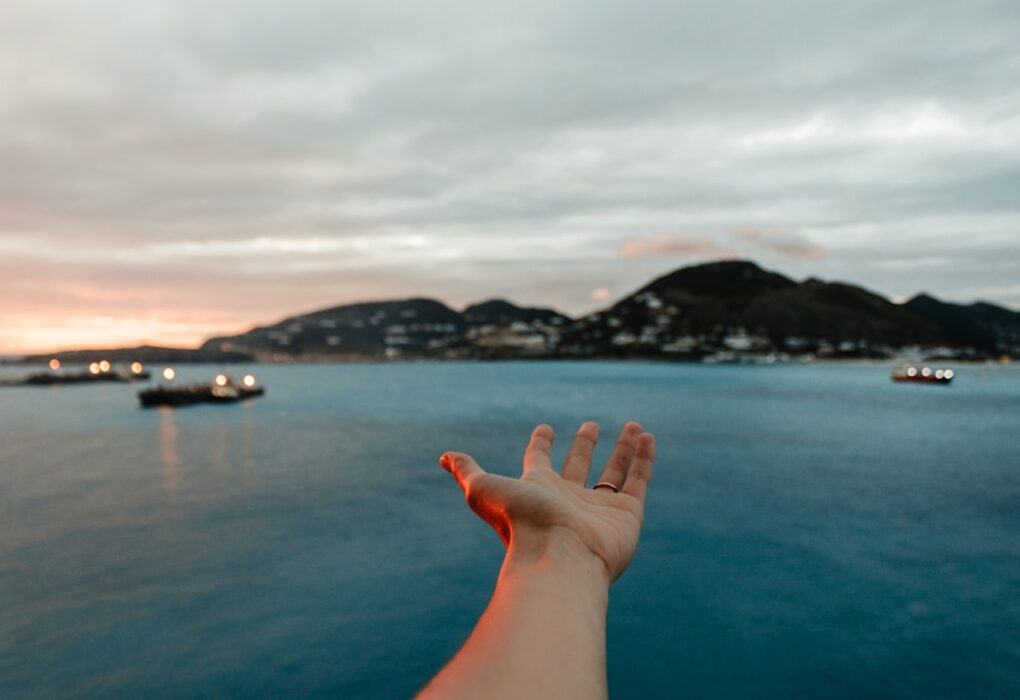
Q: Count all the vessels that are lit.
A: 3